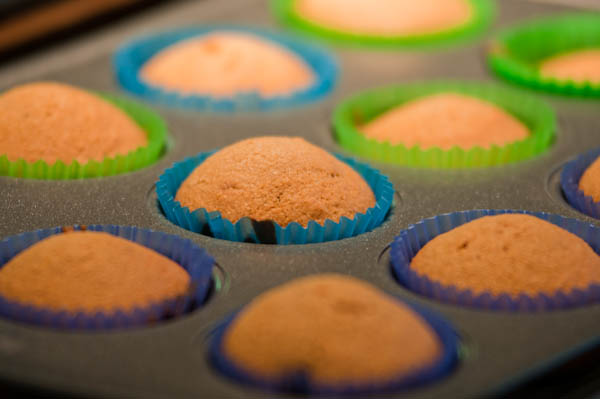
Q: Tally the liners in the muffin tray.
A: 10